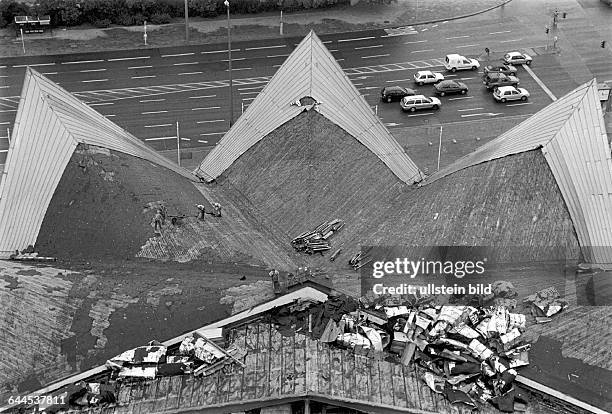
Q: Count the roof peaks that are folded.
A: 3